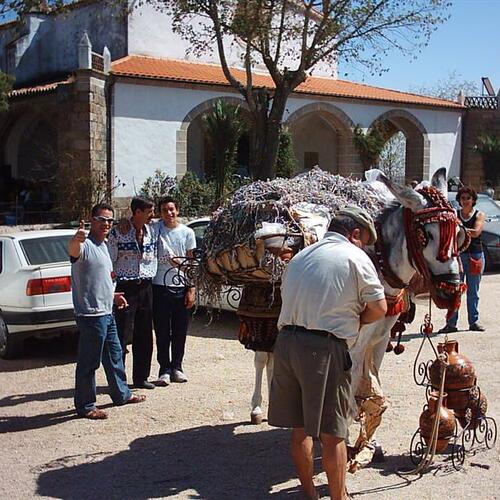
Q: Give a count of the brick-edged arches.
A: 3